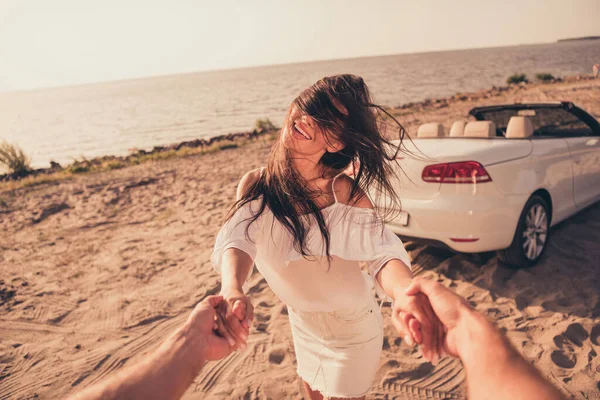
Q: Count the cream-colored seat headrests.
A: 4